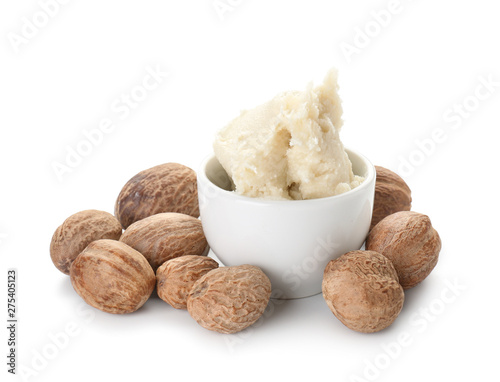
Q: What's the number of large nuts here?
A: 9